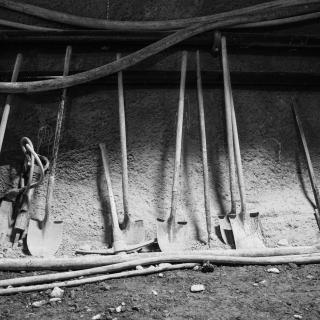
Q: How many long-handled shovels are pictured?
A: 5